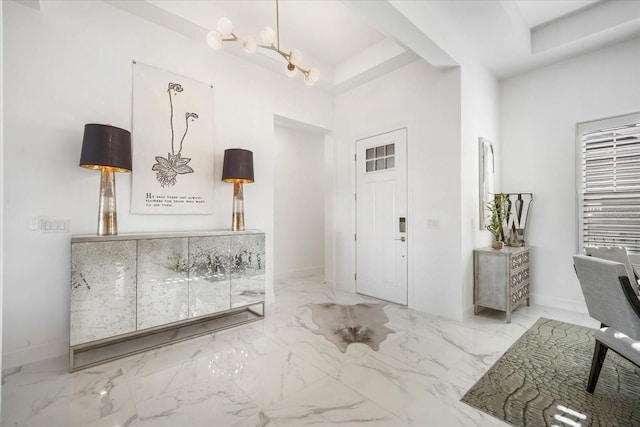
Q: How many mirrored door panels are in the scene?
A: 4